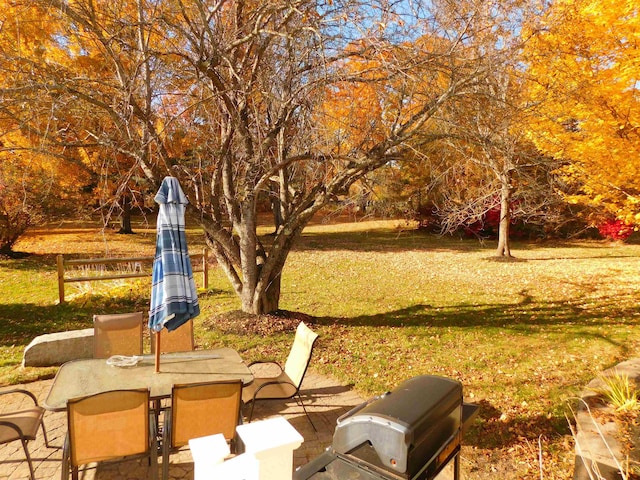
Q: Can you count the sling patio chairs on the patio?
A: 6